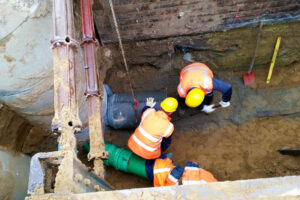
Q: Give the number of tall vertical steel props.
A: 2